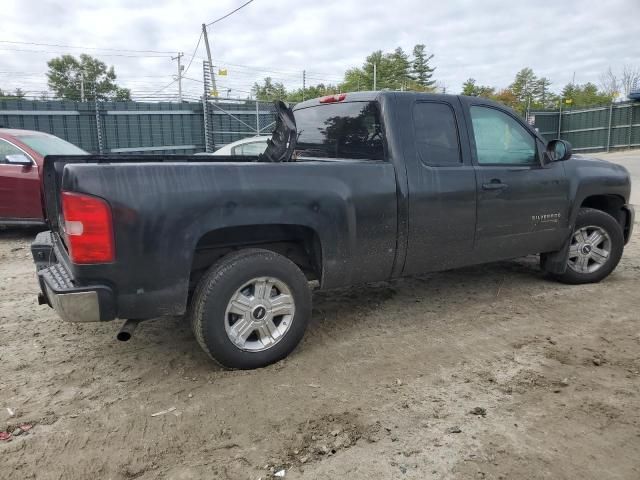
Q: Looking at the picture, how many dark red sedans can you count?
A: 1